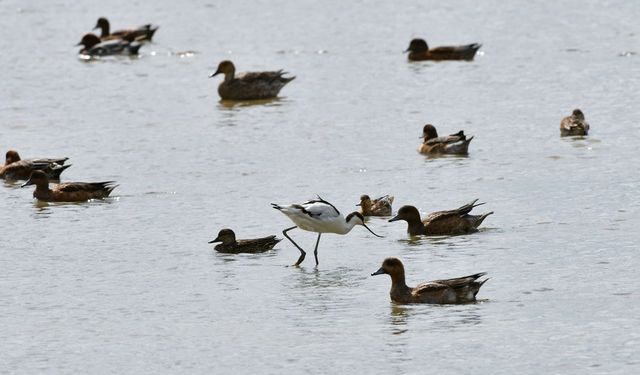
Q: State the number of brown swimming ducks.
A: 12